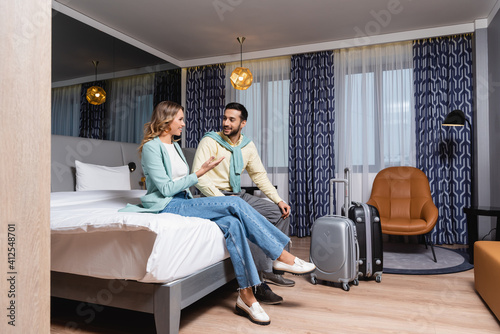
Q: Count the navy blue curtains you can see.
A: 3